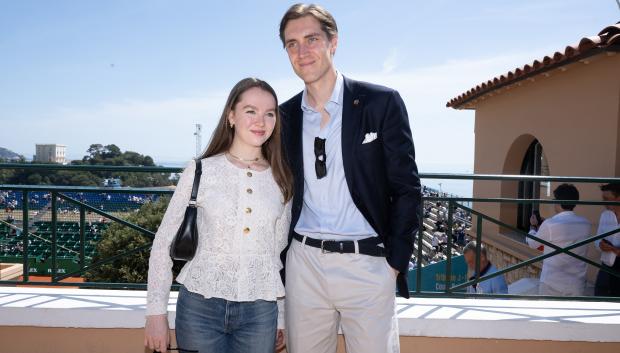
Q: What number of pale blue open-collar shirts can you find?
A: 1